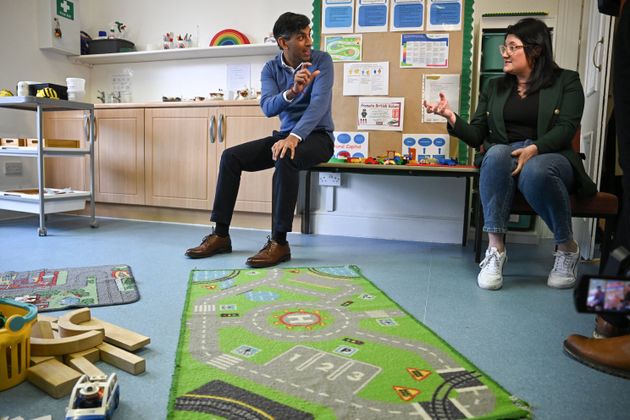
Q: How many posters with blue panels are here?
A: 4